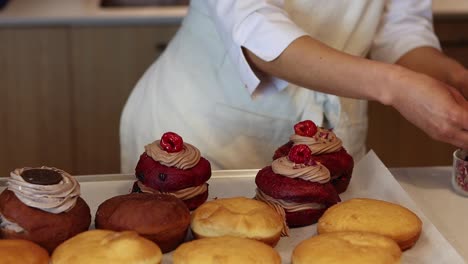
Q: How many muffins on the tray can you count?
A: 11